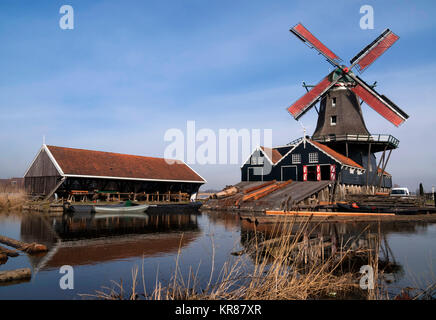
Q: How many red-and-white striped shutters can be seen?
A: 3